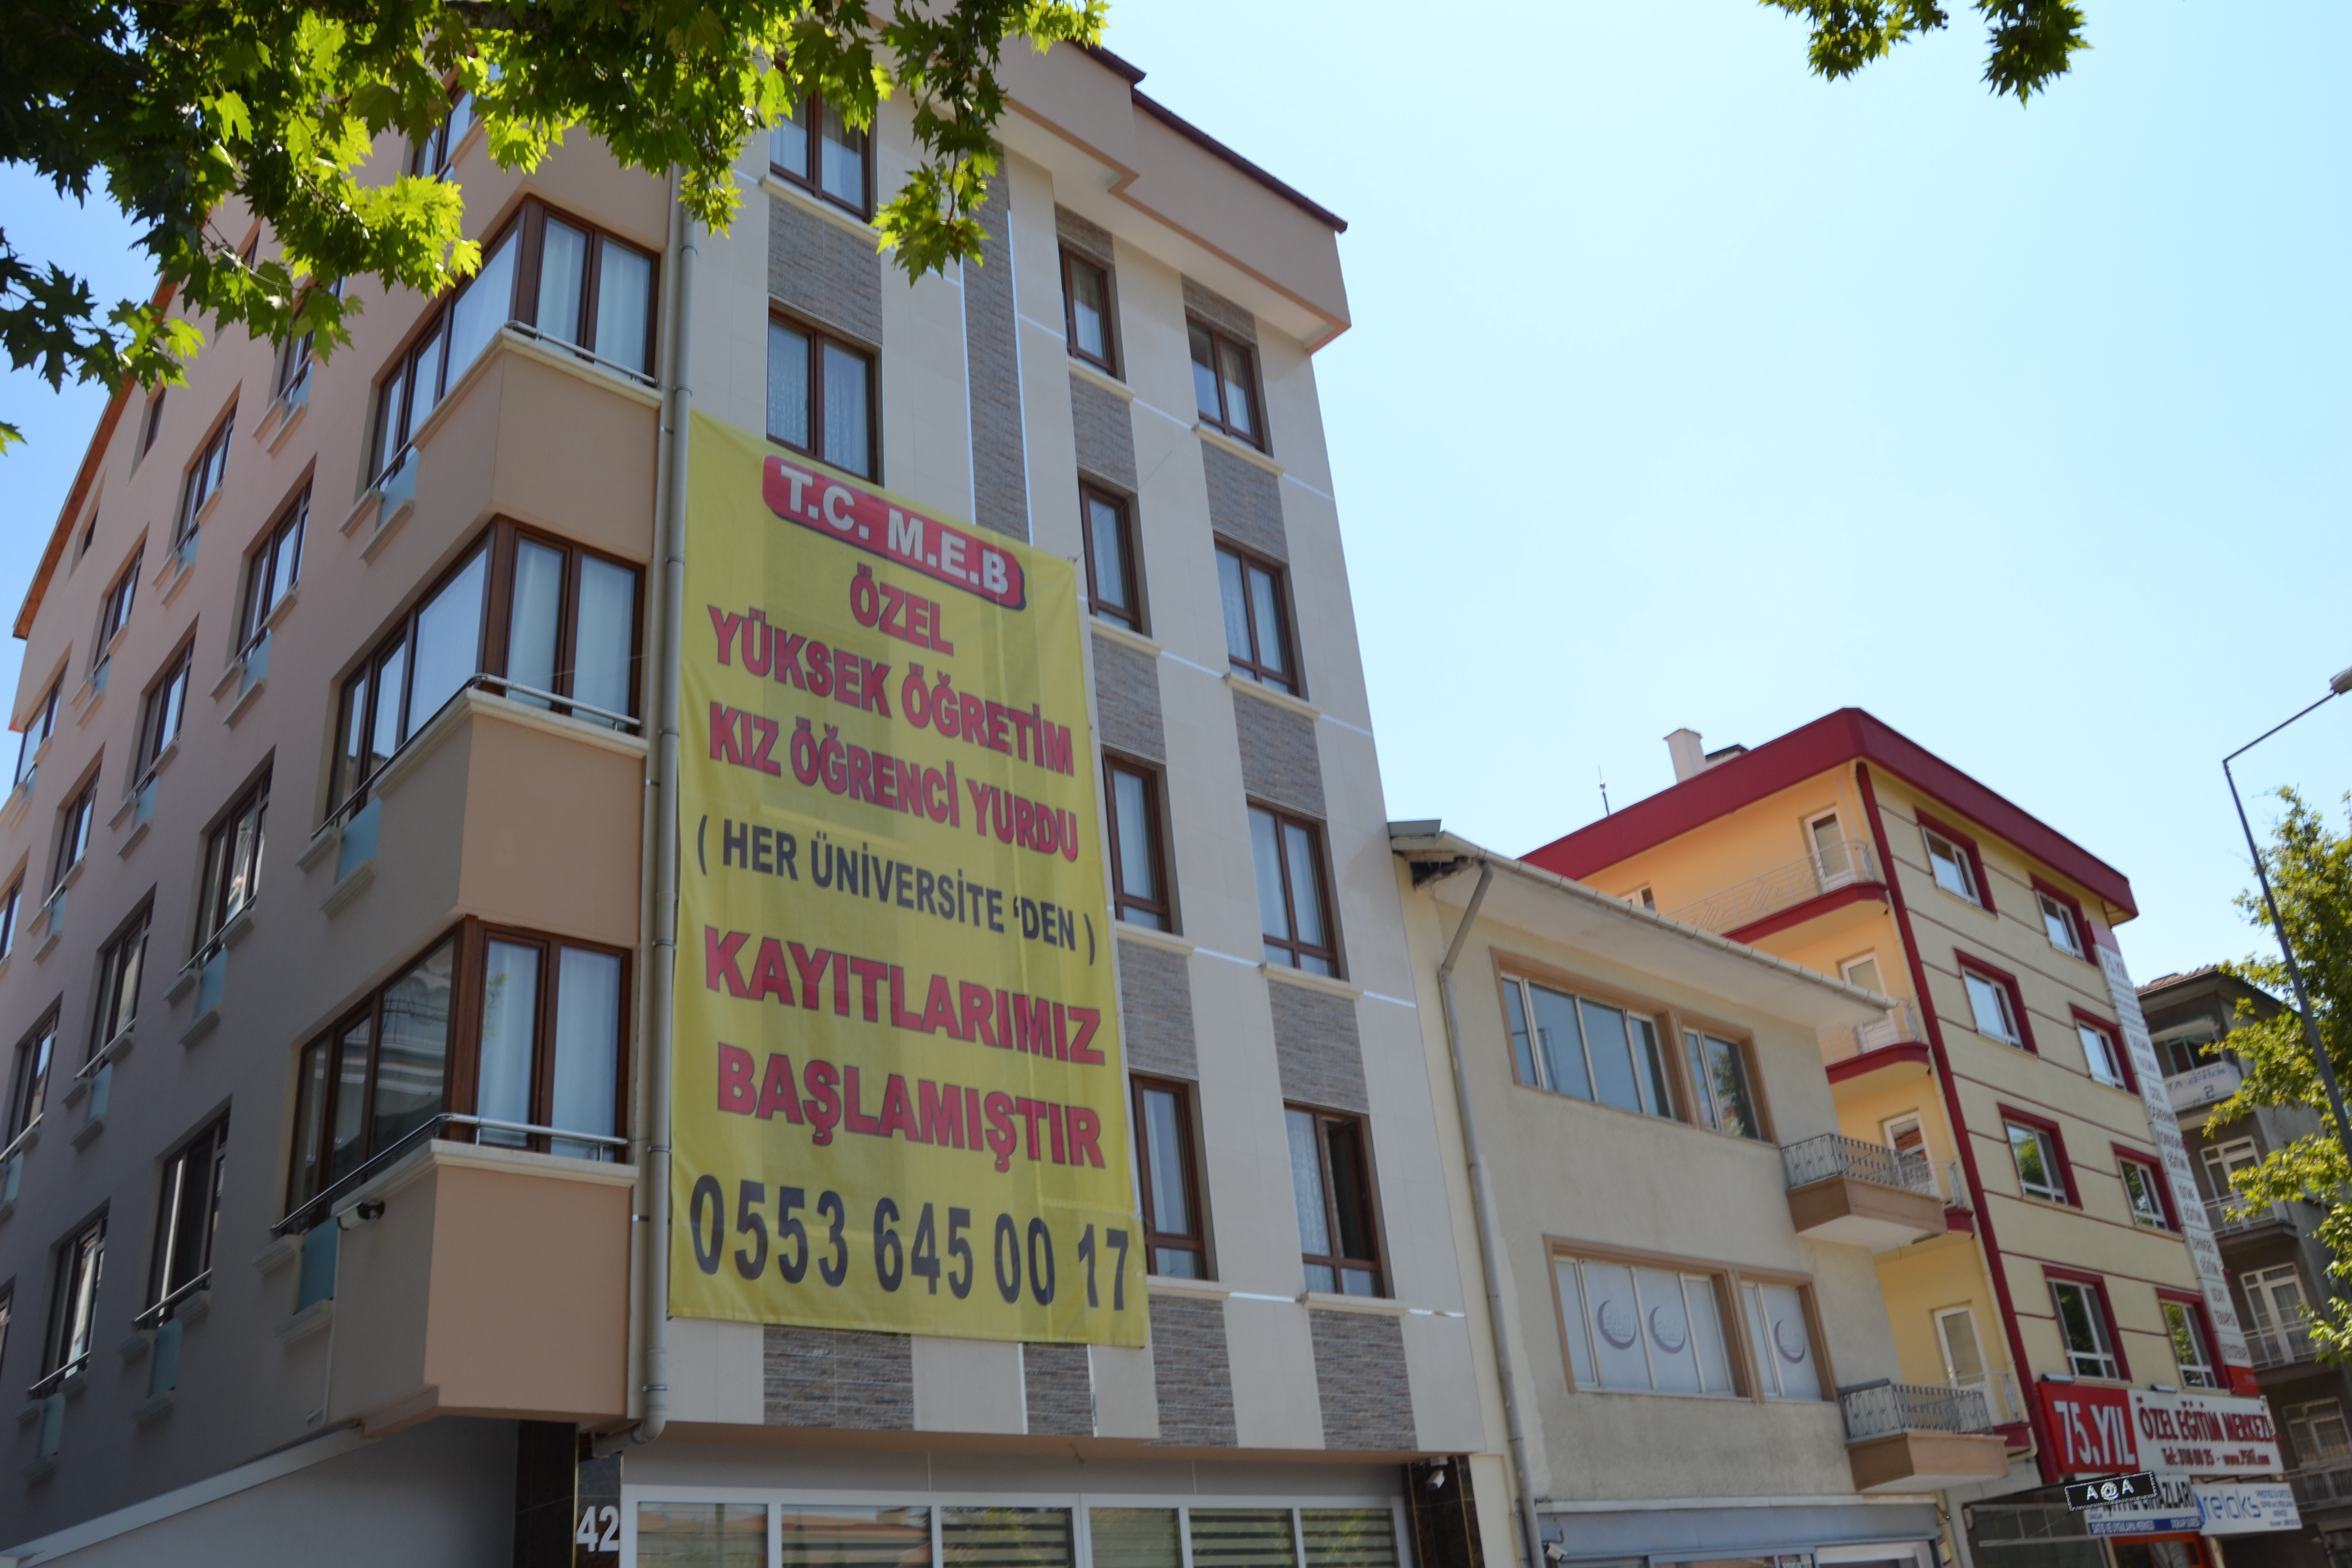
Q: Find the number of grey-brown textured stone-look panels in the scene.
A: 14